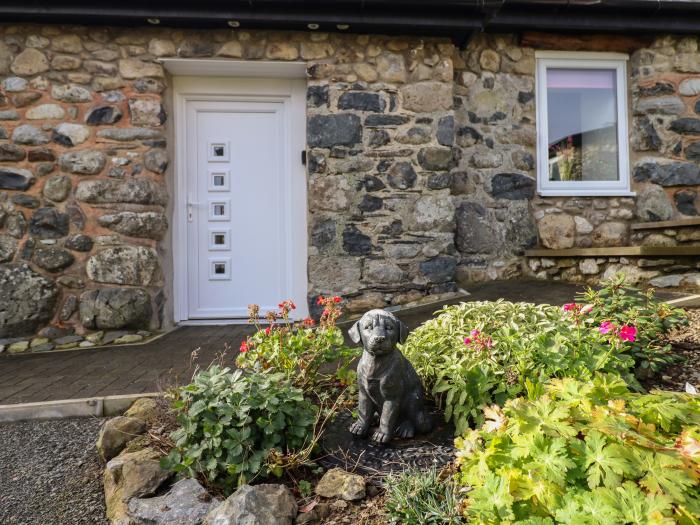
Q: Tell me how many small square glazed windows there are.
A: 5